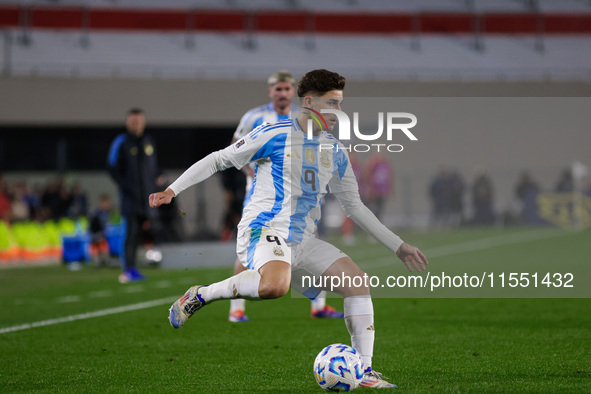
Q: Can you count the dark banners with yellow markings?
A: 1